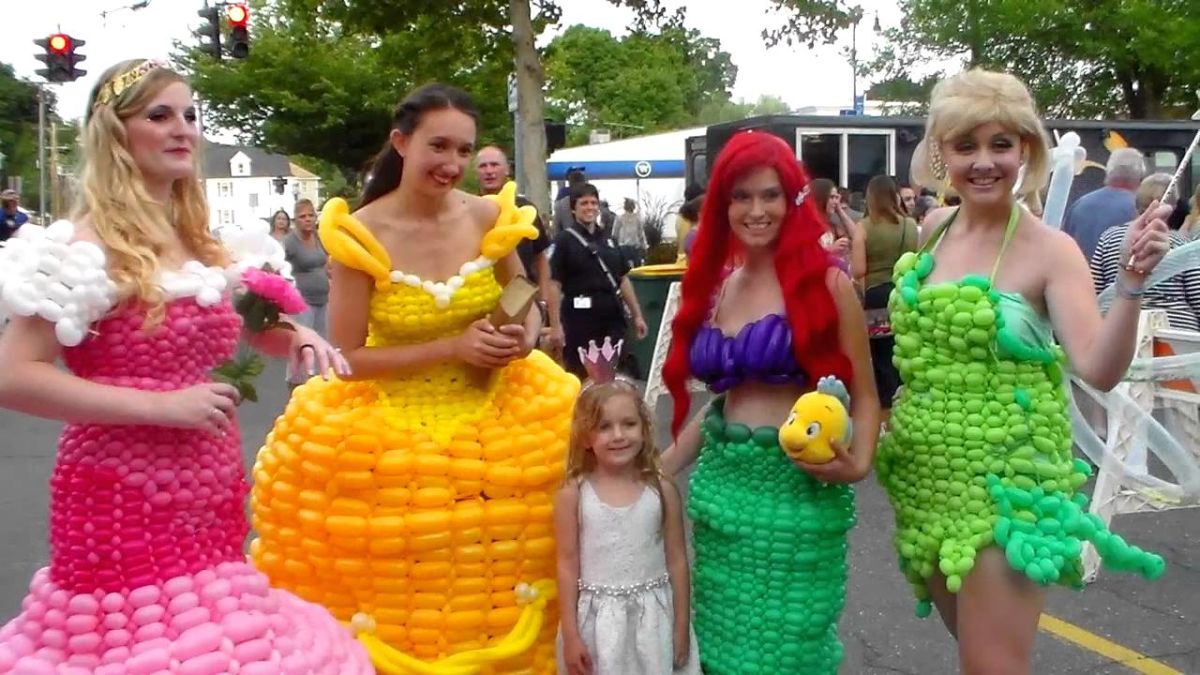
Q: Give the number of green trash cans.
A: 1